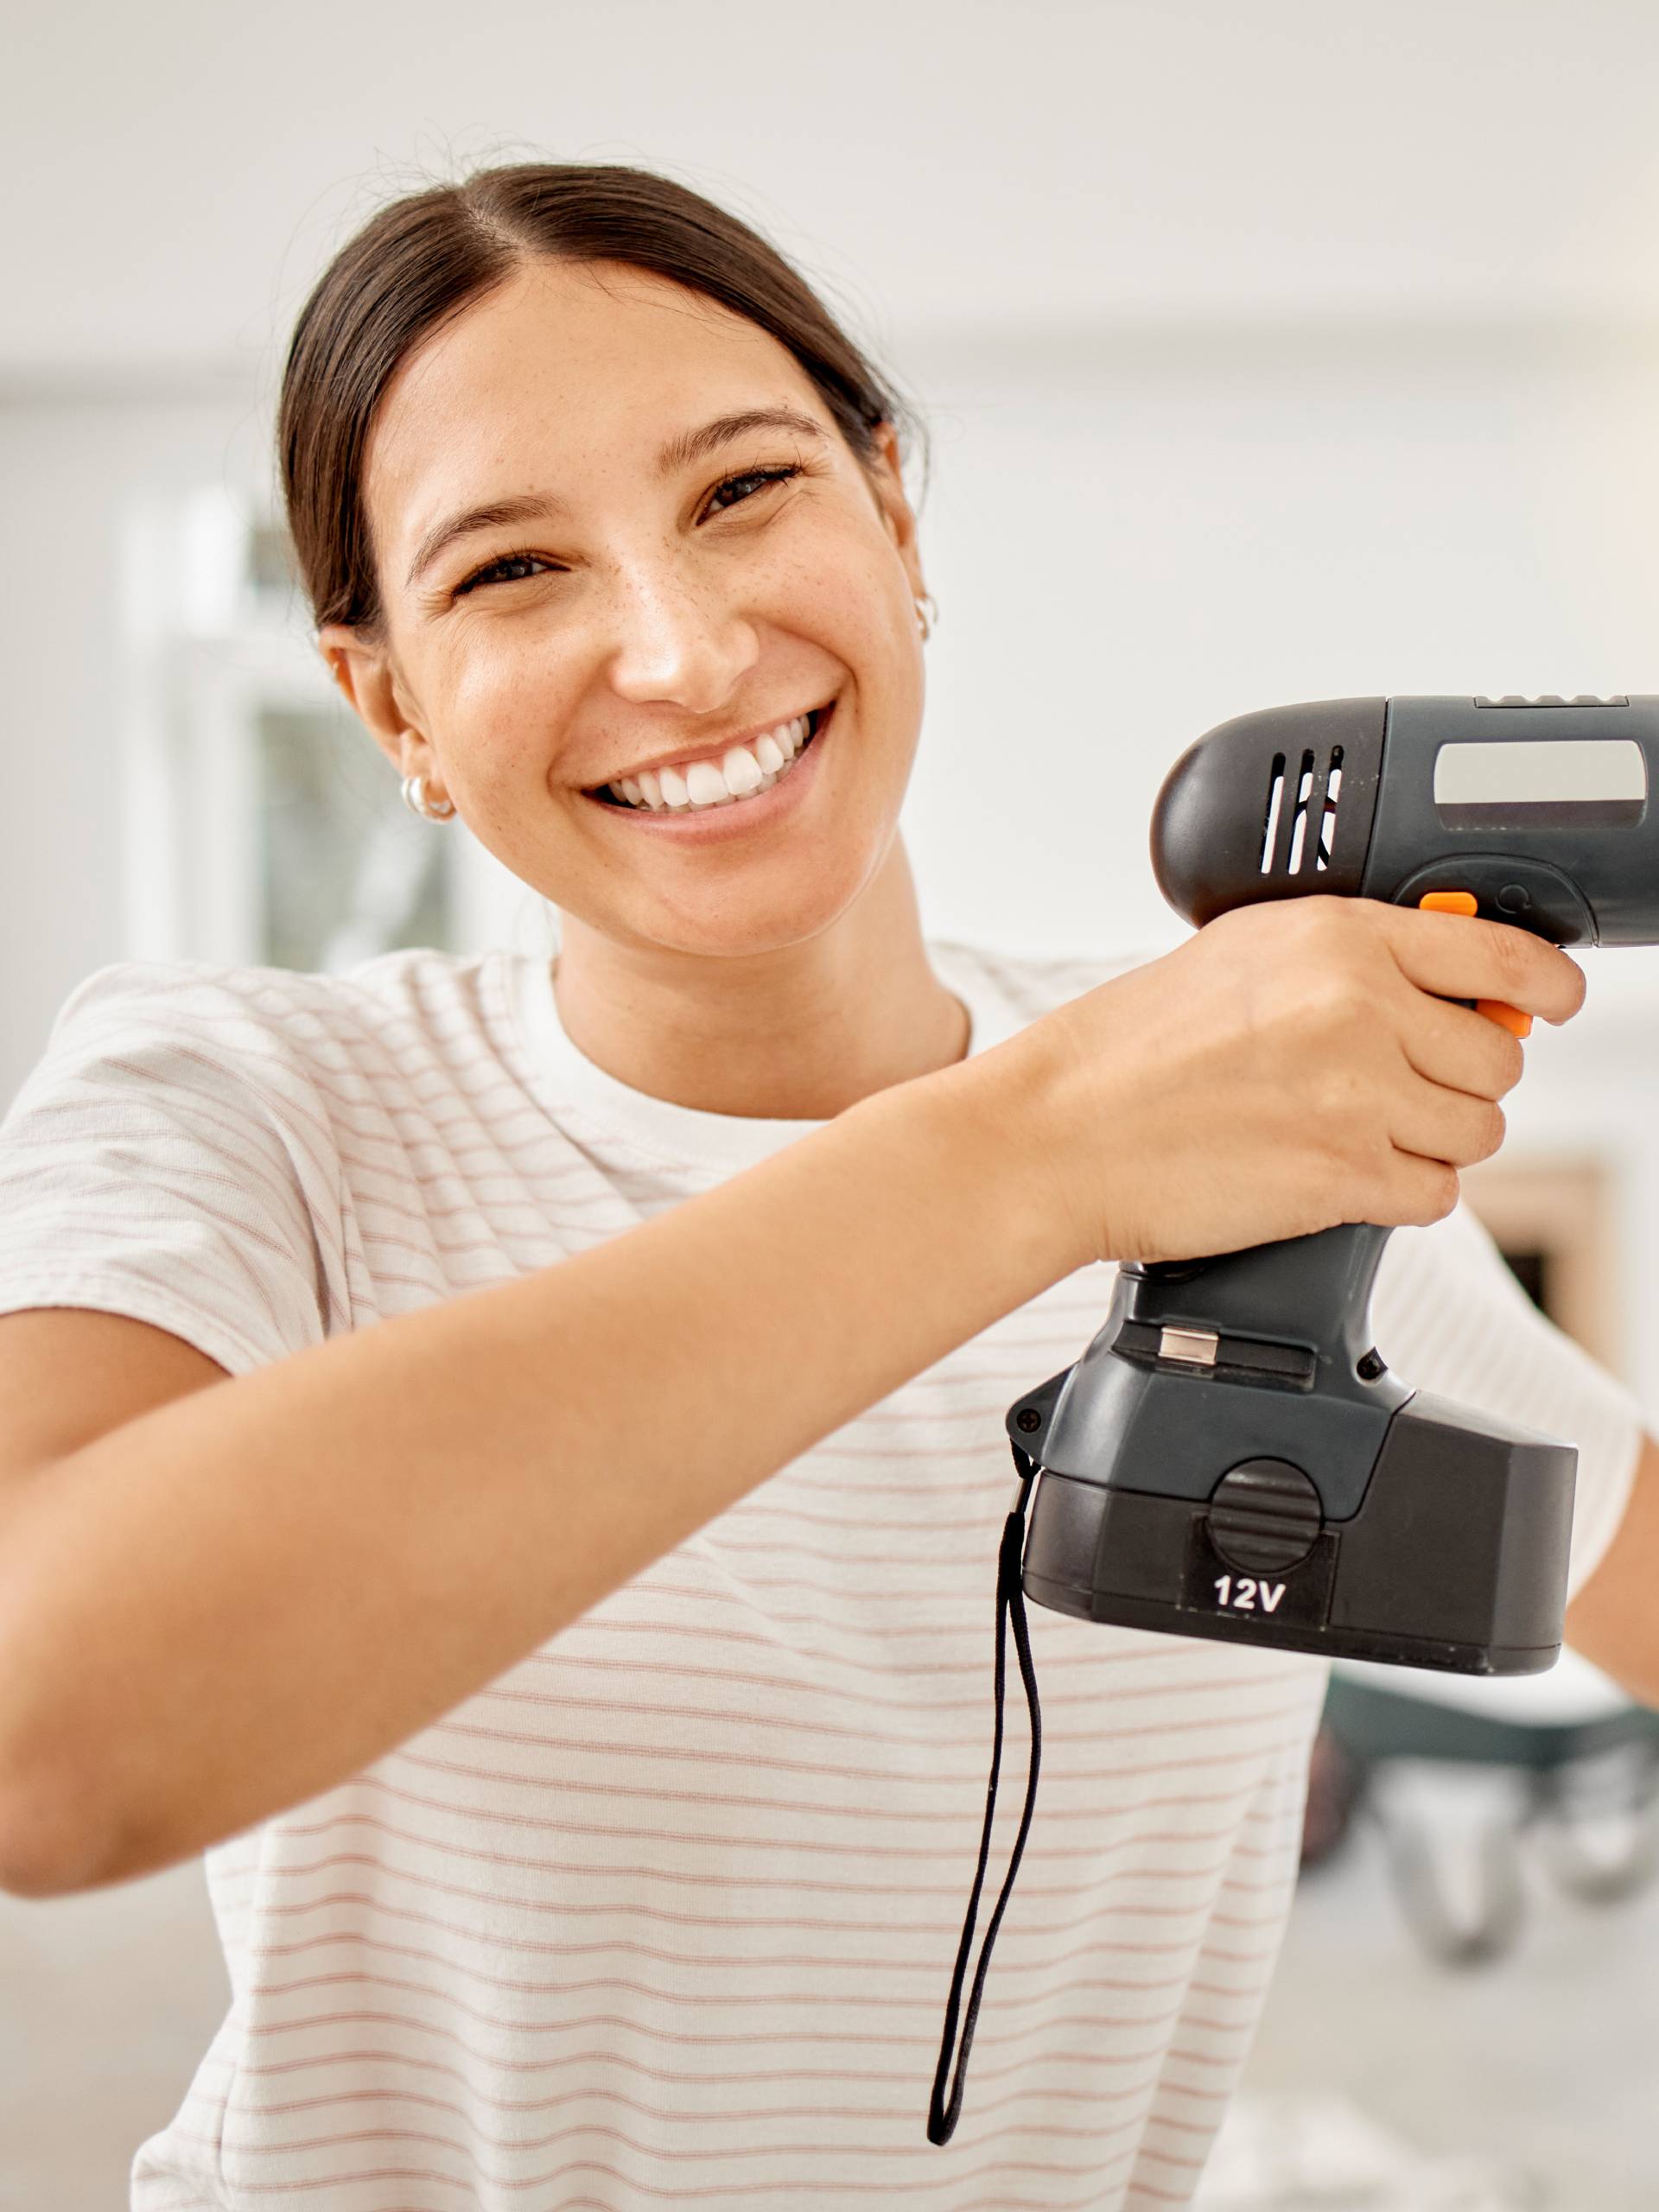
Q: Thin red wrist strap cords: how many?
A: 0